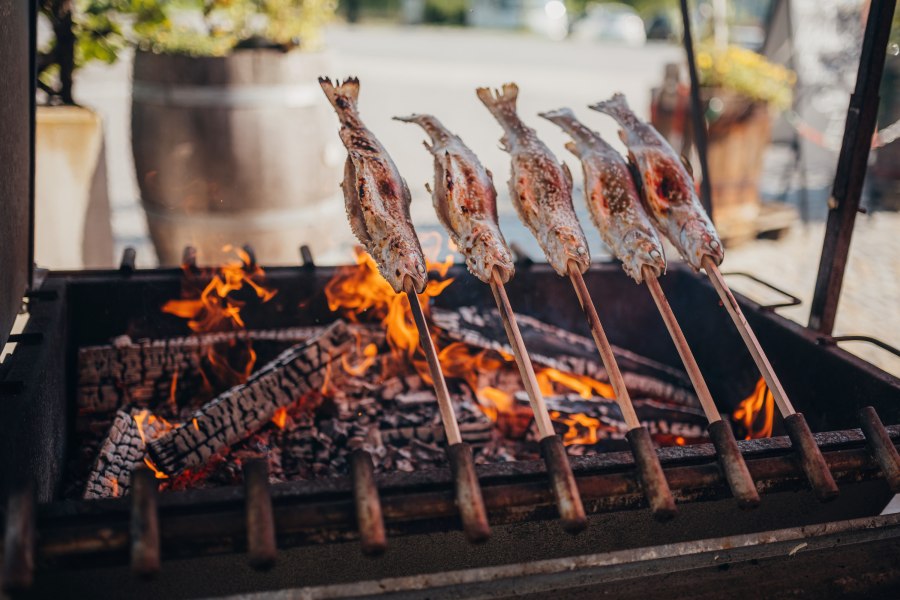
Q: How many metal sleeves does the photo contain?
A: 10